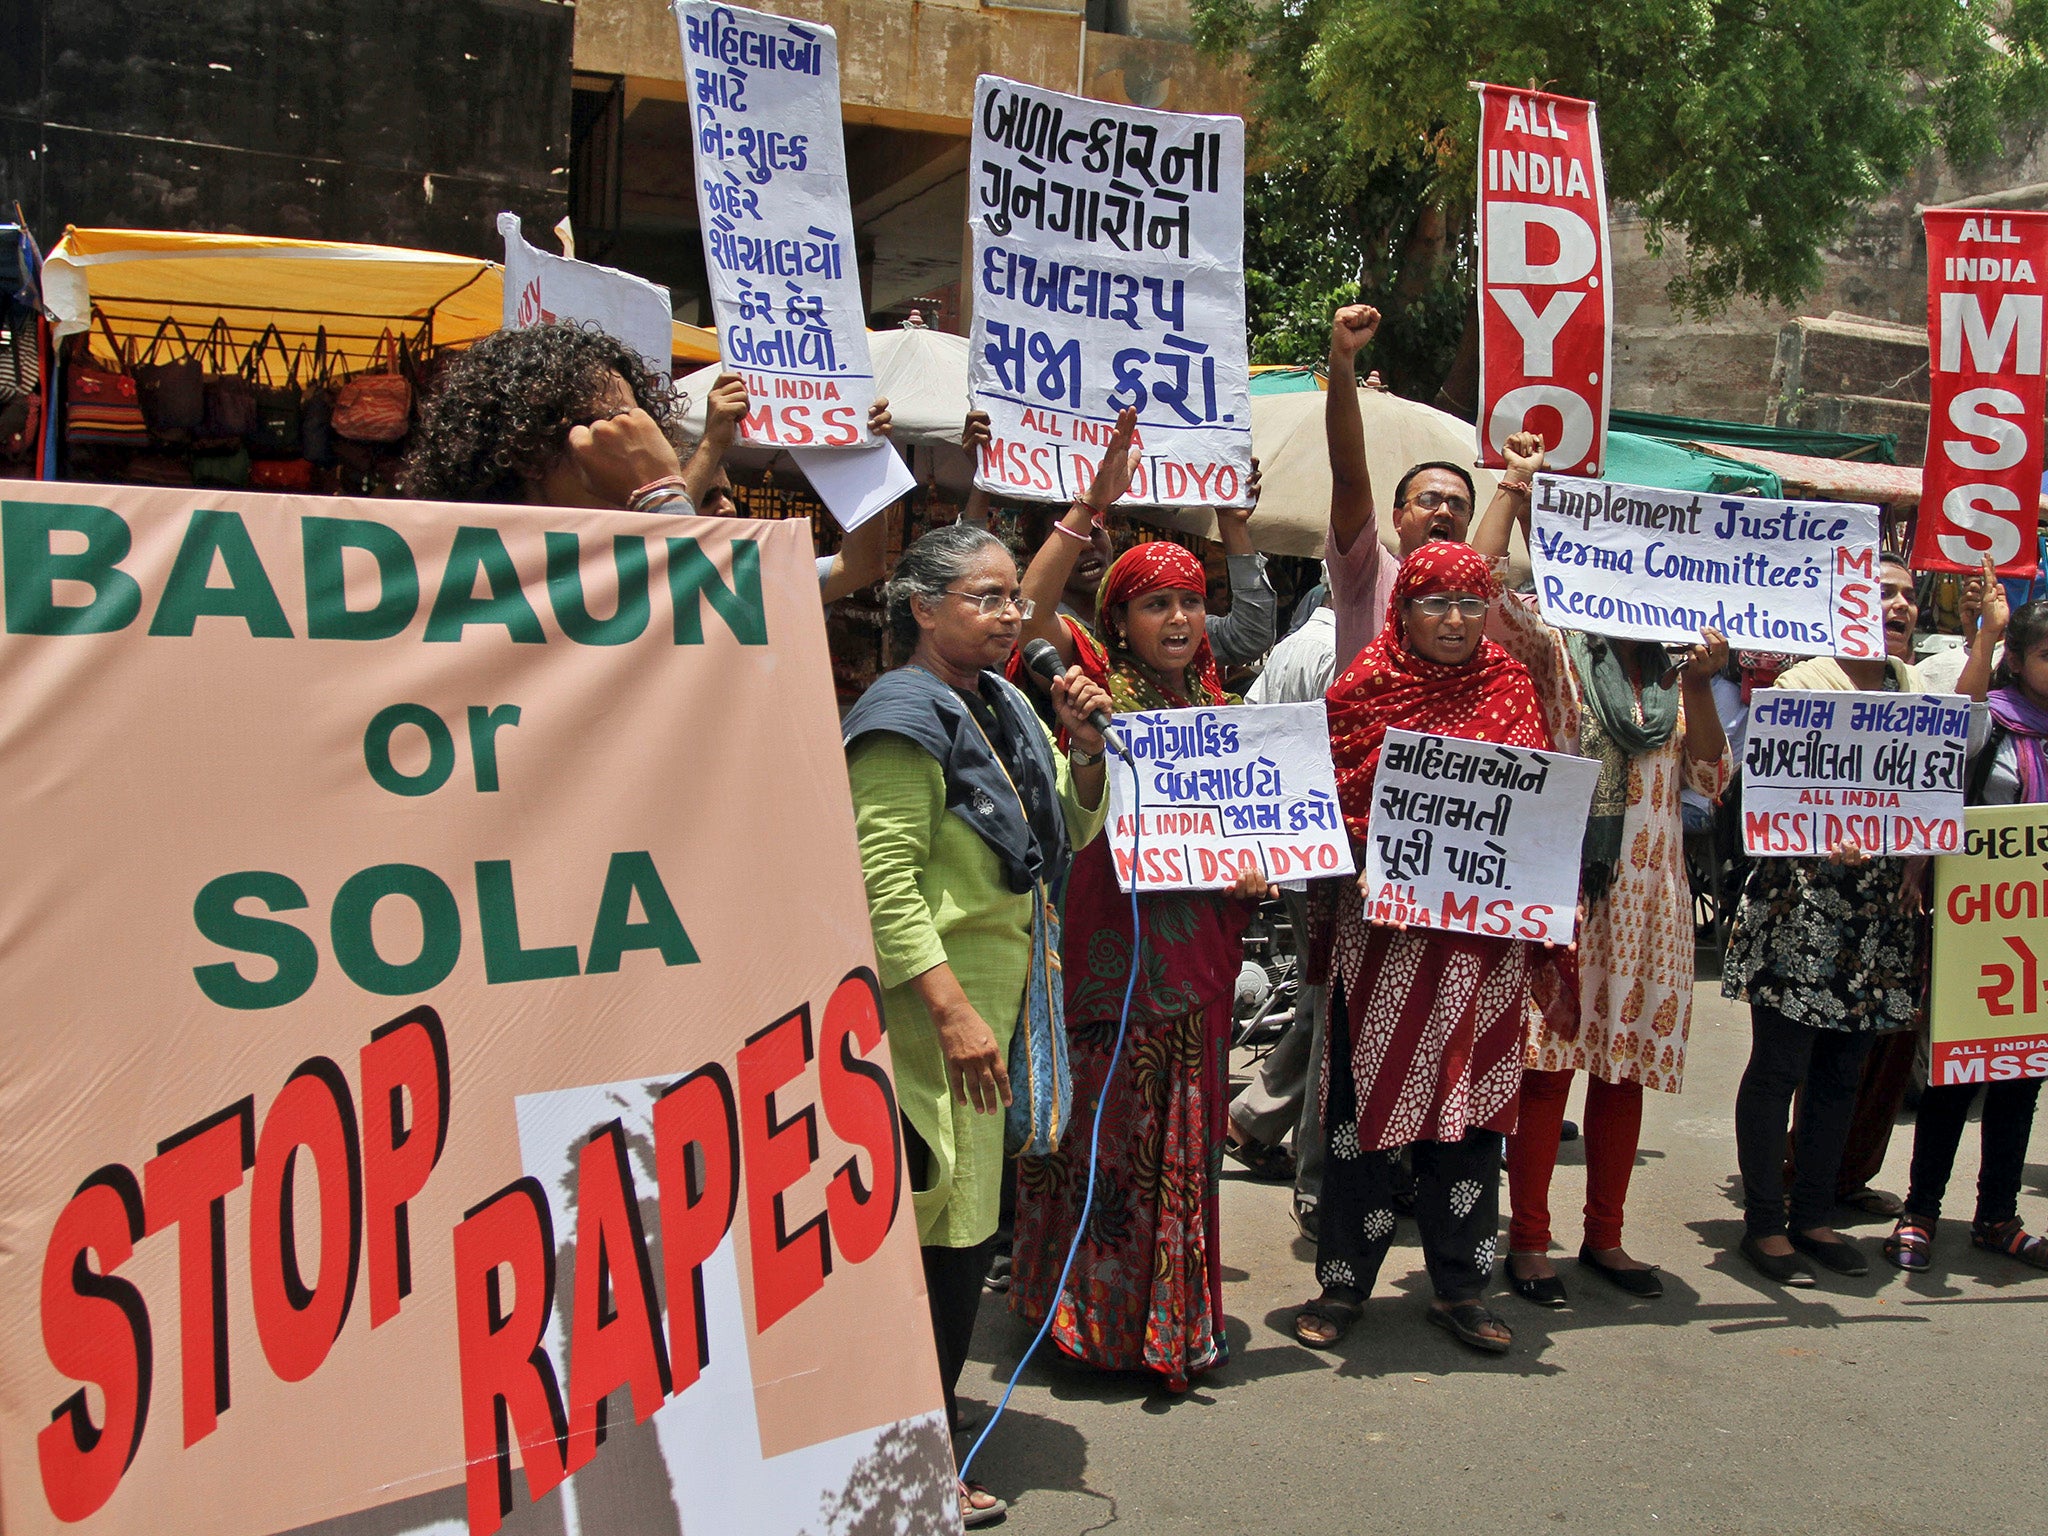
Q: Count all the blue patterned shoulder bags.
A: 1